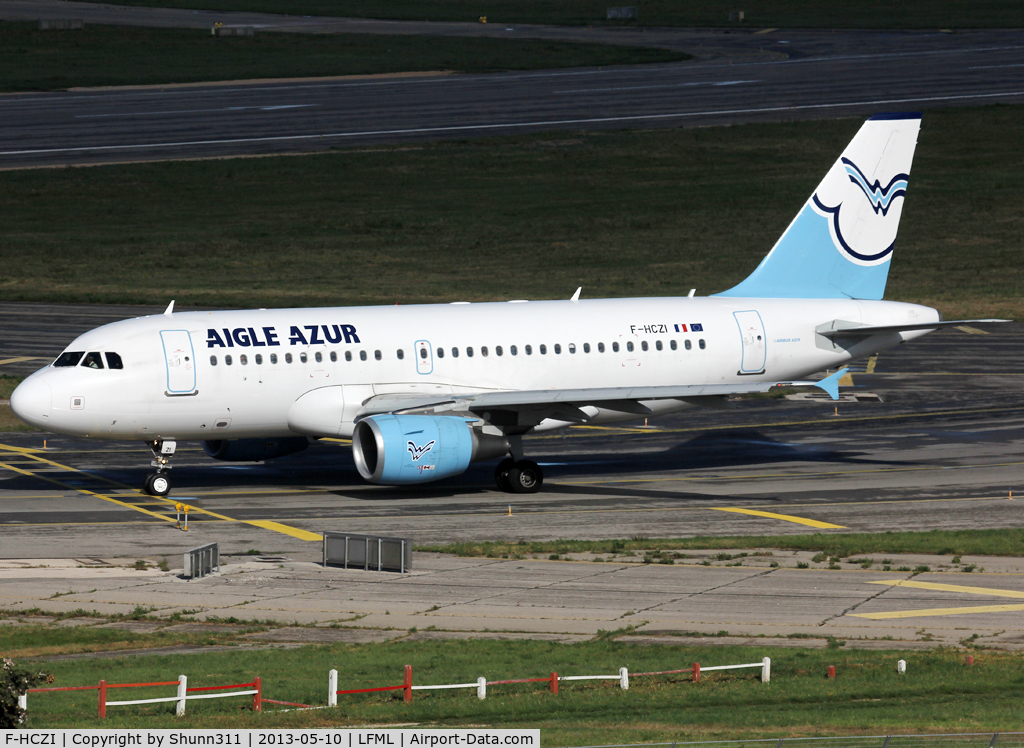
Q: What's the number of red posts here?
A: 7